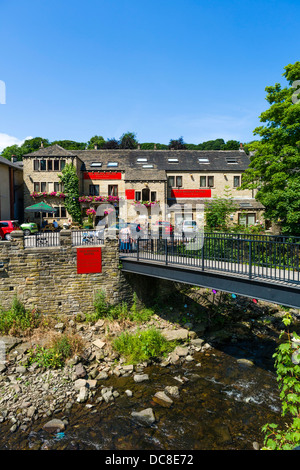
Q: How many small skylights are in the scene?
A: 7